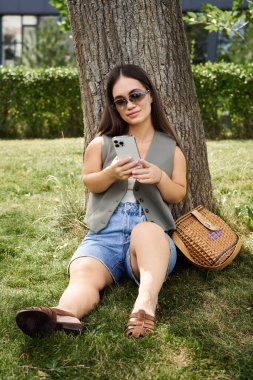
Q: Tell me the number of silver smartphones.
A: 1